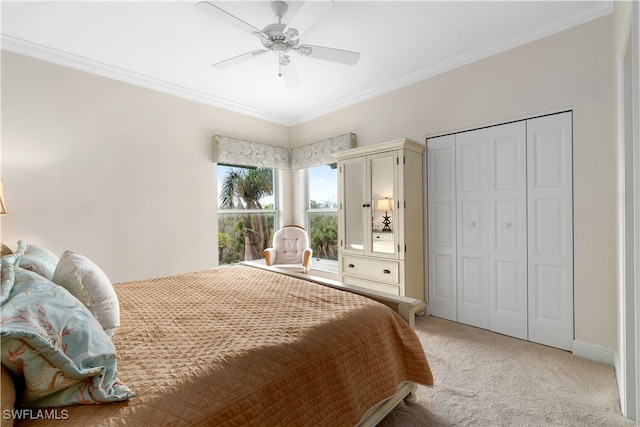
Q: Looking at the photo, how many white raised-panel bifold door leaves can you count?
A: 4